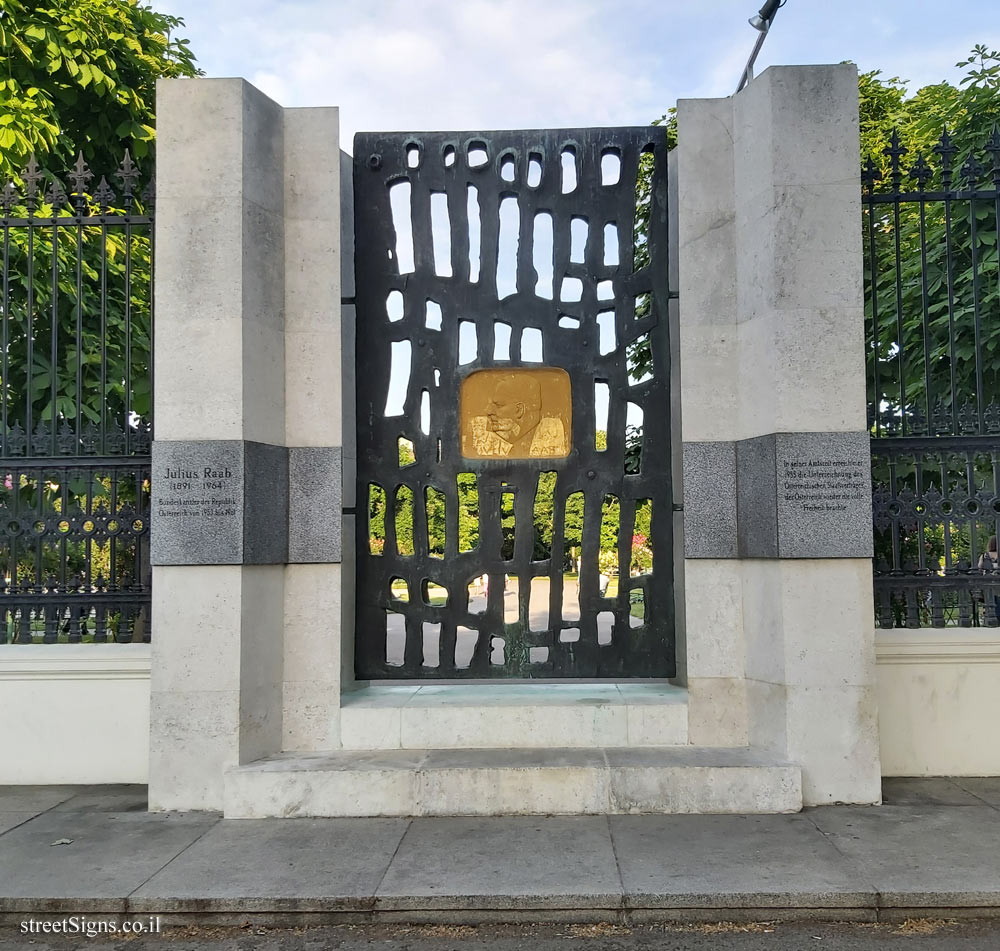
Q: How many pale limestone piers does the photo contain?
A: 2